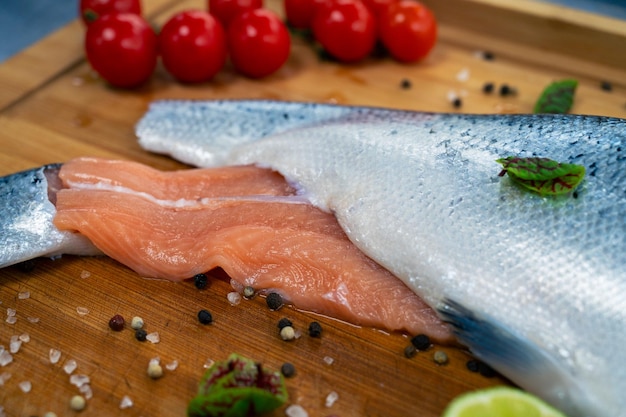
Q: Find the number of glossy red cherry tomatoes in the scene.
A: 9